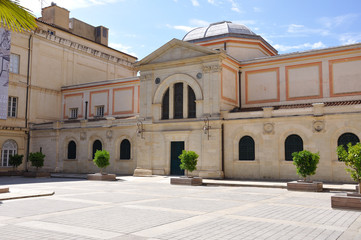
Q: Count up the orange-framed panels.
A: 7